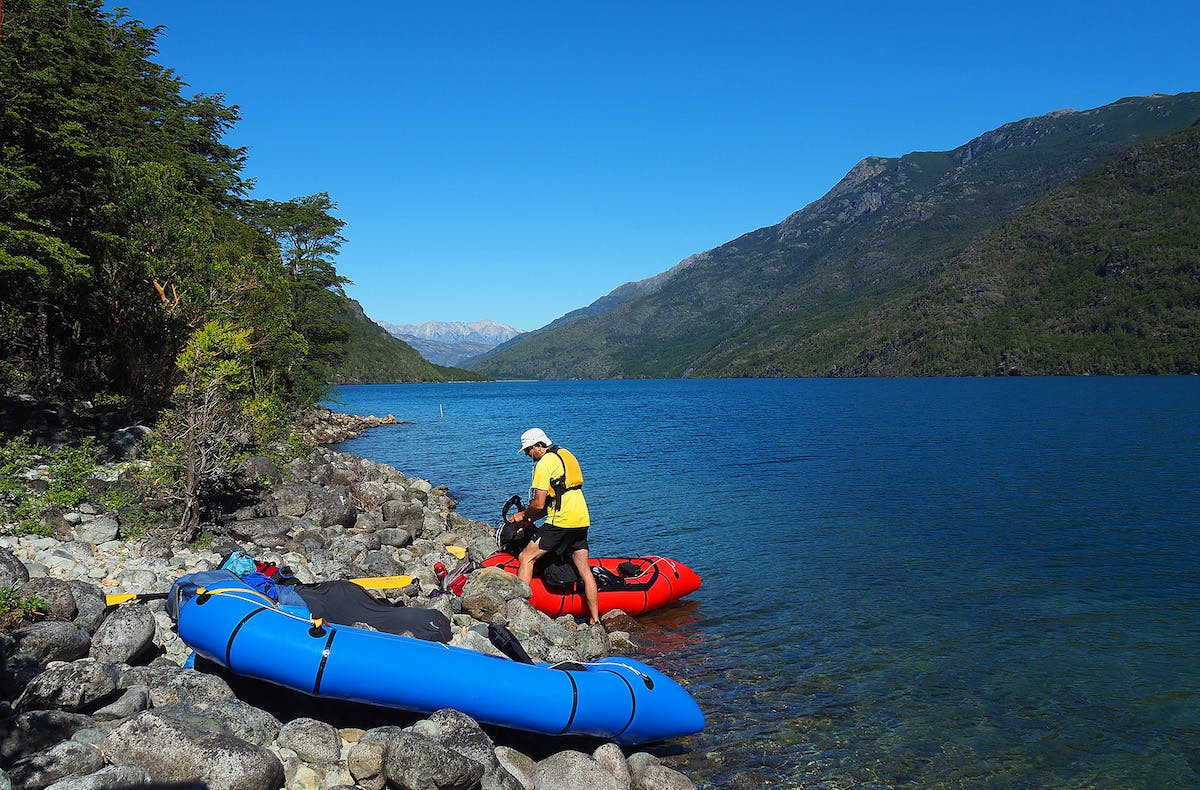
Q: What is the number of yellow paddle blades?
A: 3